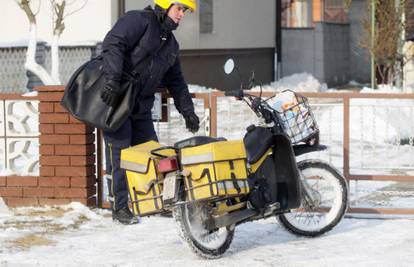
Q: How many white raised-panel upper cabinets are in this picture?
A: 0